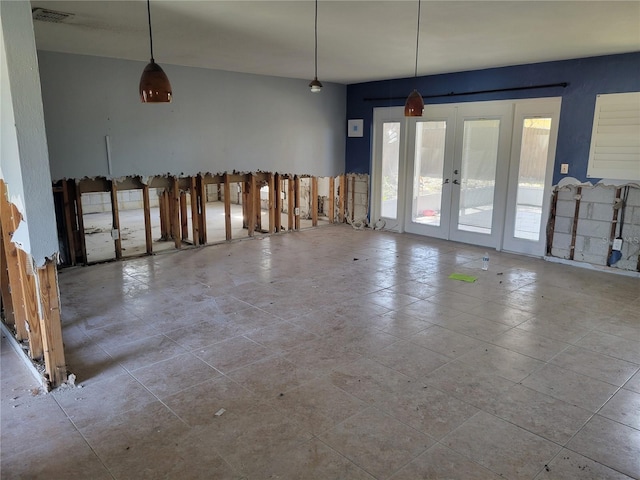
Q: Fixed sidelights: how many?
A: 2